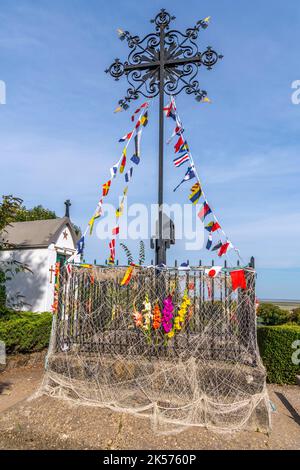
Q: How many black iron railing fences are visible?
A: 1